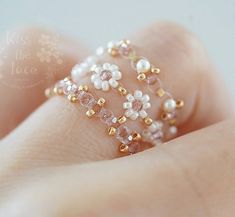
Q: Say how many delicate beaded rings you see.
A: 3